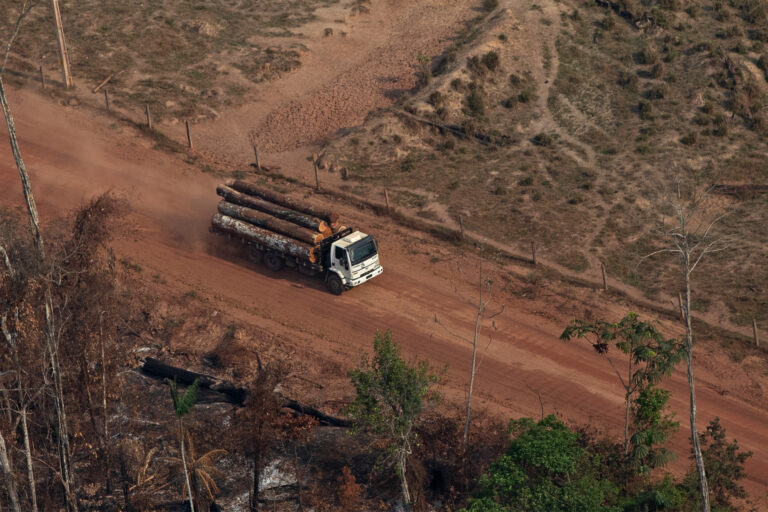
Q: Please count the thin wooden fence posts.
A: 12